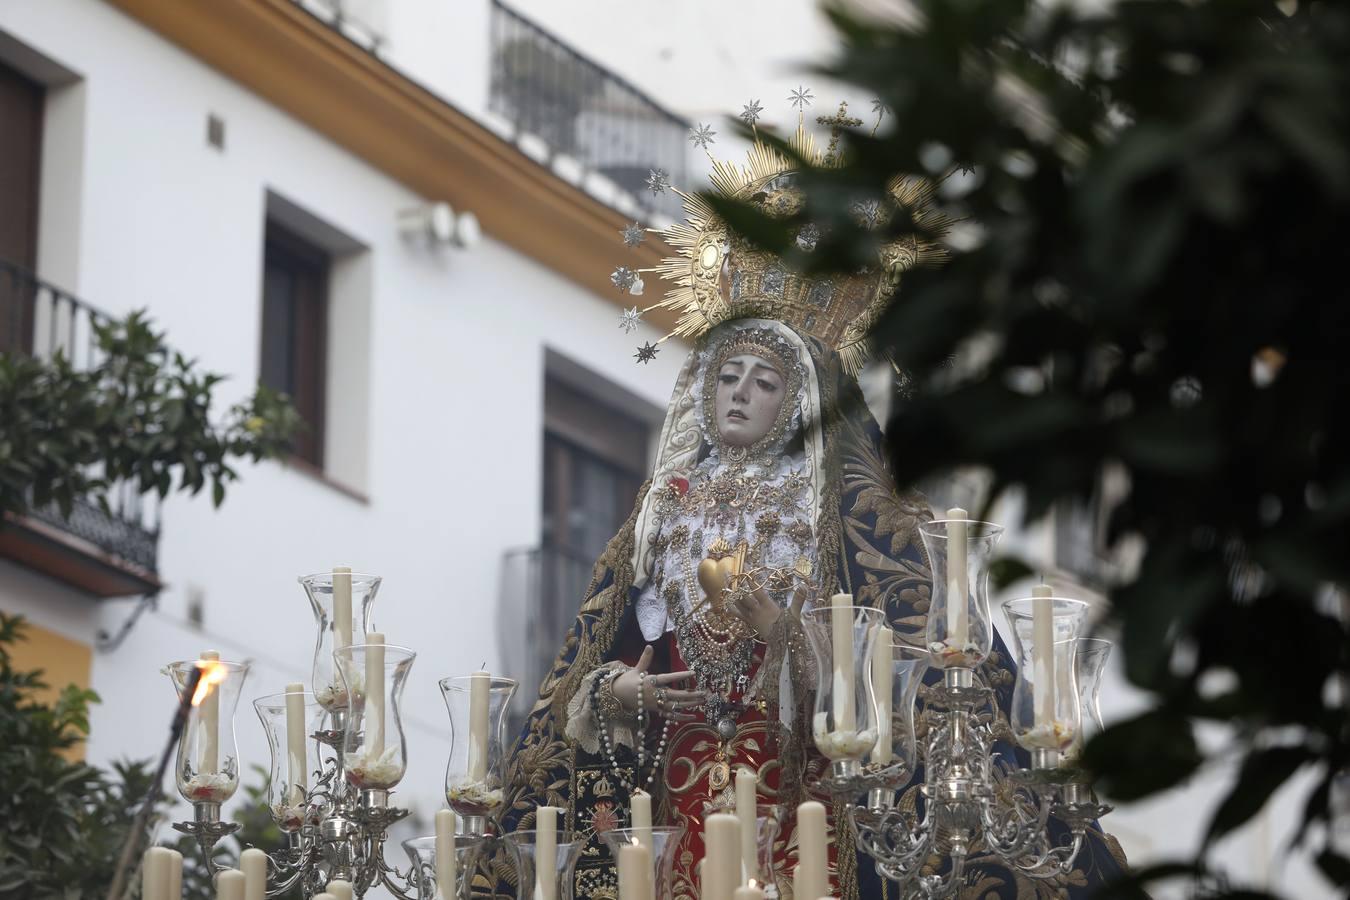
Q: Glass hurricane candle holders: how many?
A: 14